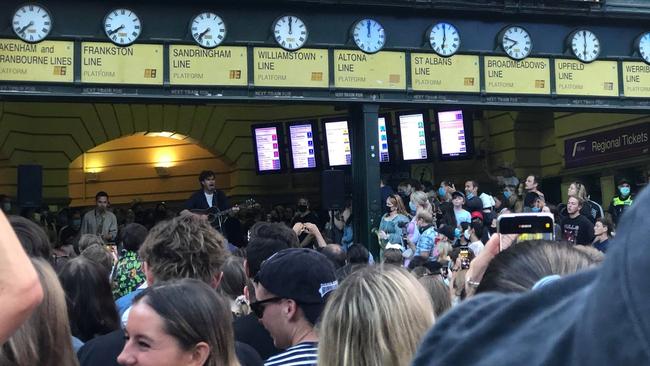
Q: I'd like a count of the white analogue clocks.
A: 9